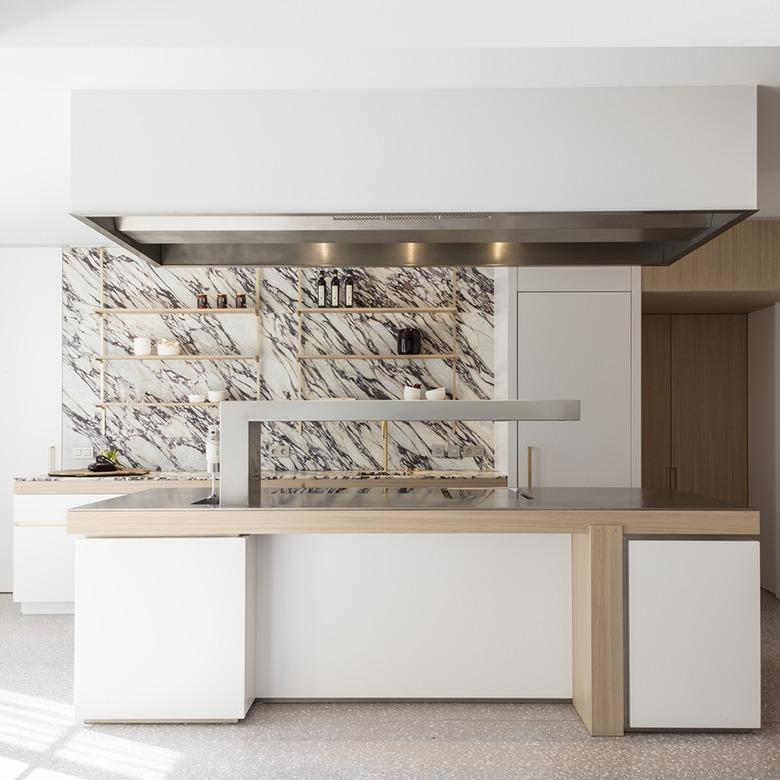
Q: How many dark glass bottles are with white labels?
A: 3